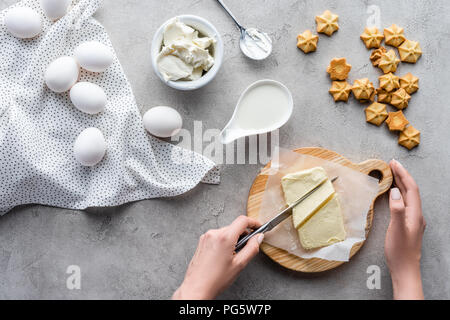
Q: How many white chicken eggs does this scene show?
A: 7